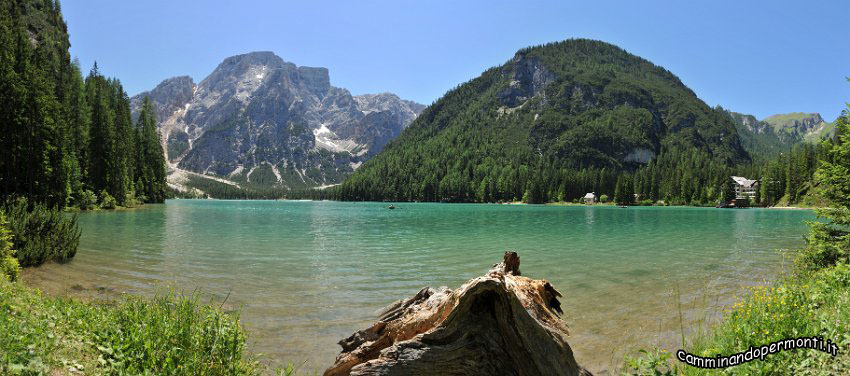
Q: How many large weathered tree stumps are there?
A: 1